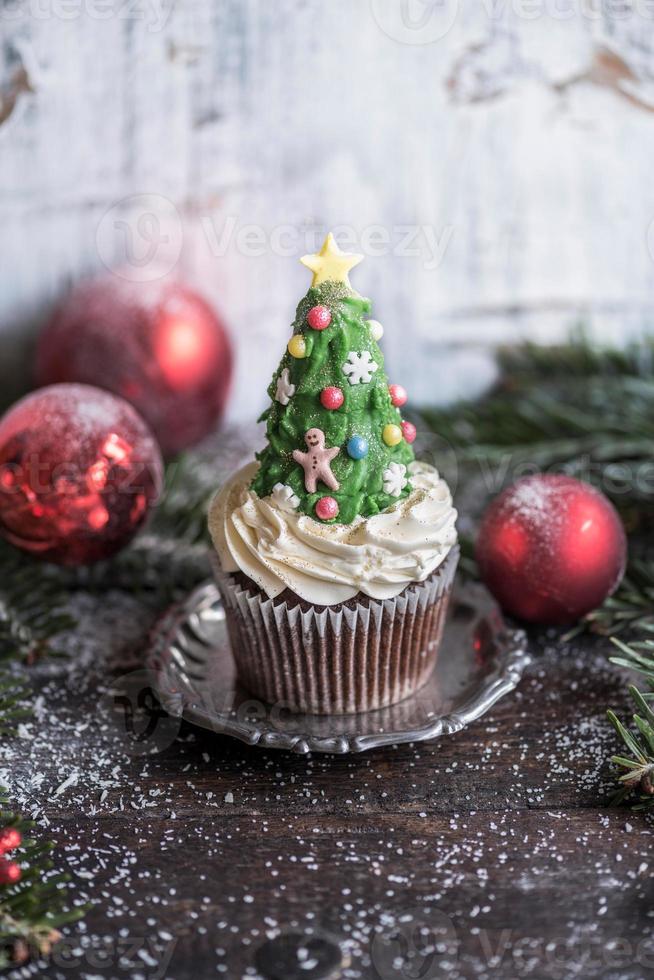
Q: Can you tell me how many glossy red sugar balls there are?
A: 5